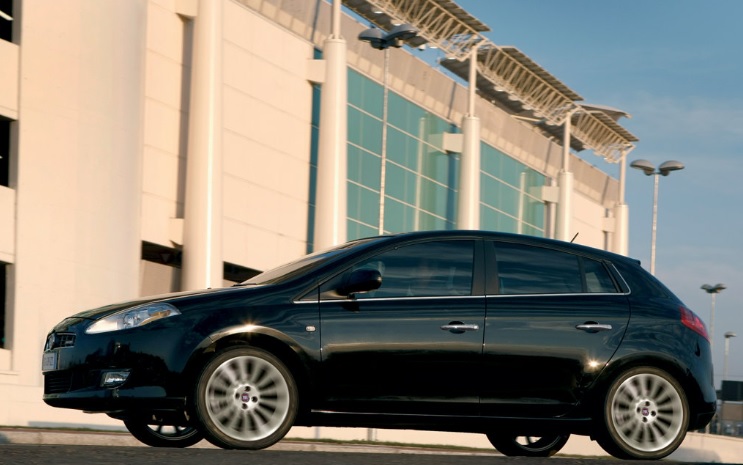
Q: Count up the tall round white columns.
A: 5